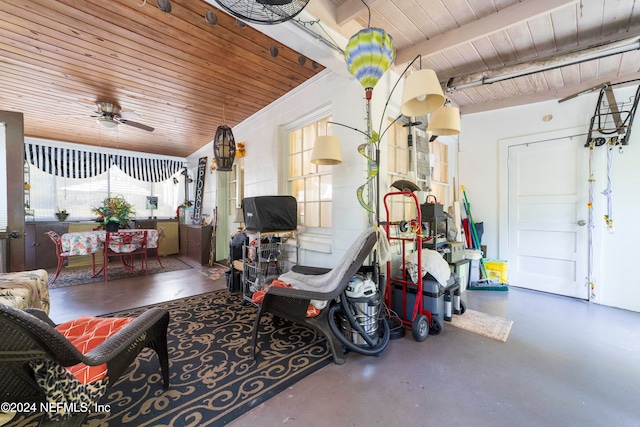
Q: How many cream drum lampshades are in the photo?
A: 3